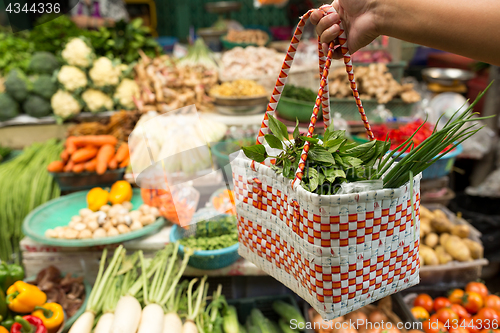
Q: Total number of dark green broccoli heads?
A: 5